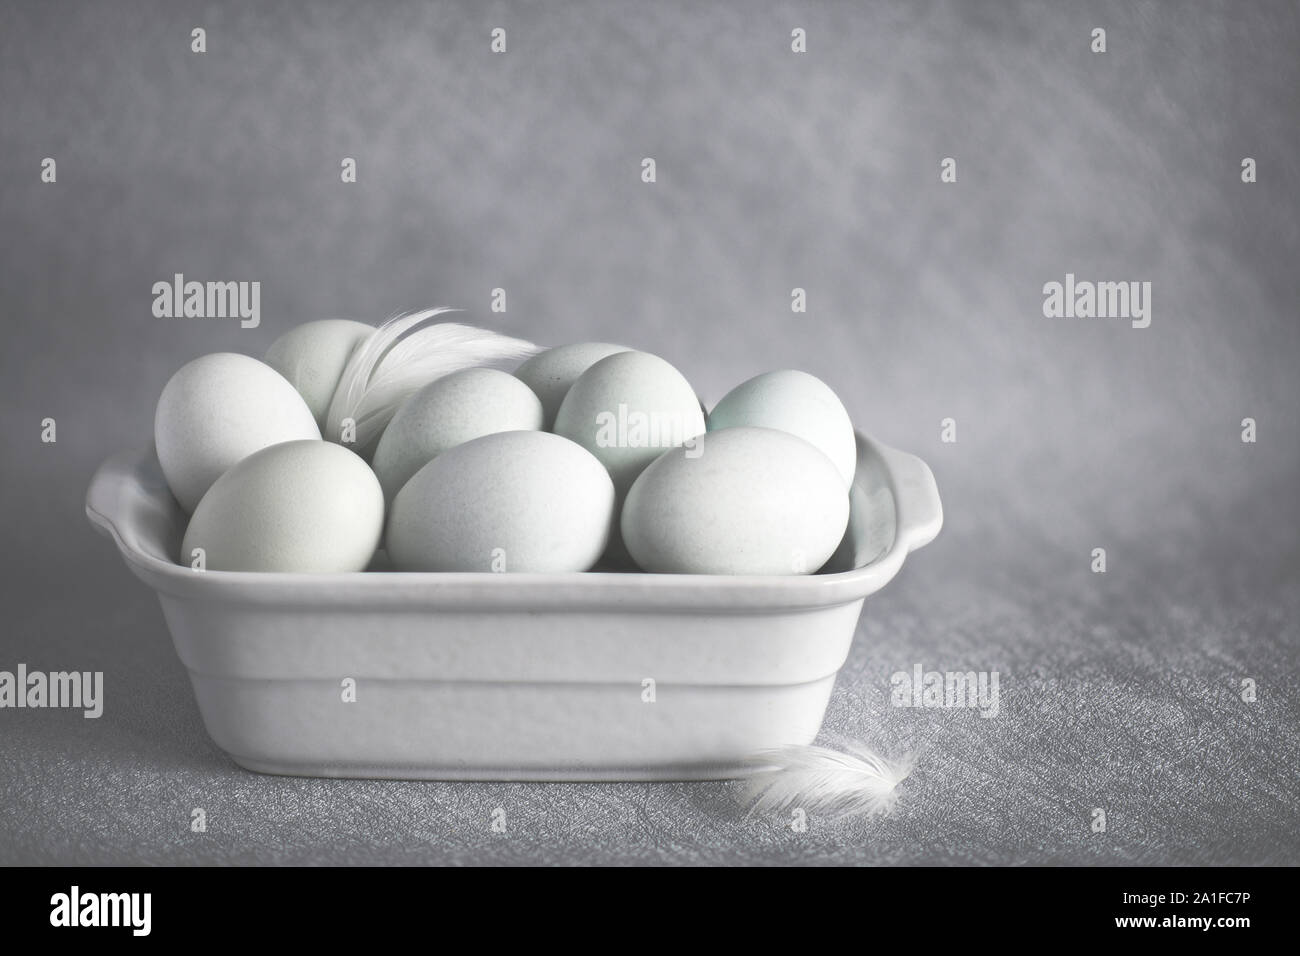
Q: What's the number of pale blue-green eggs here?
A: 9